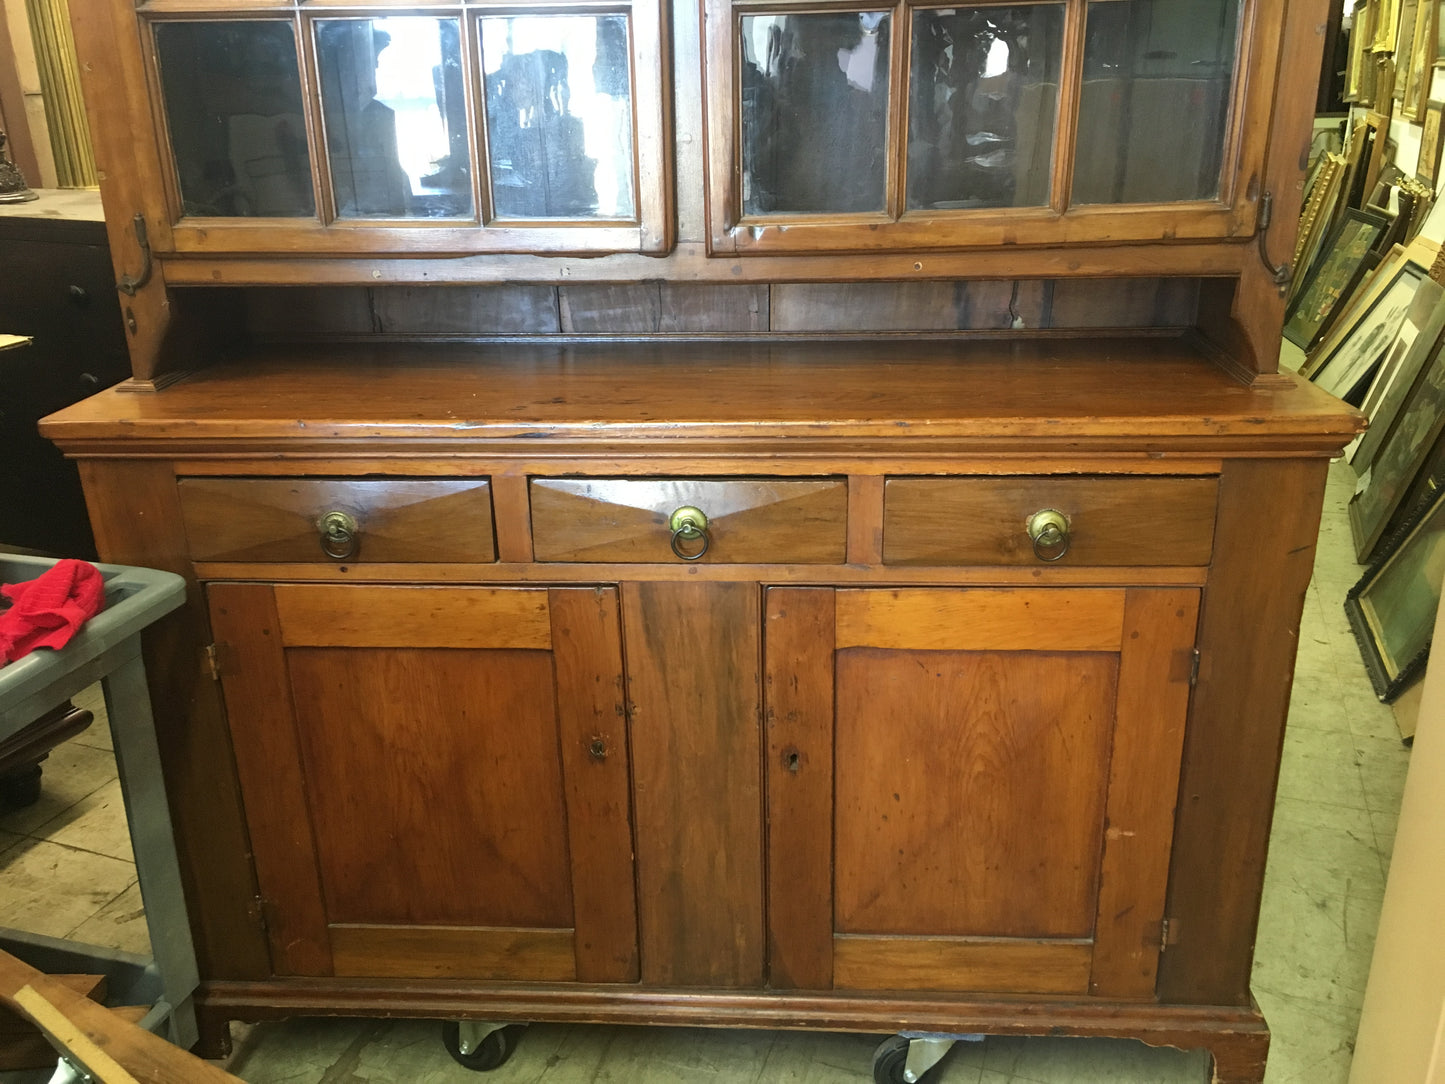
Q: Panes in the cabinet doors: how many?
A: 6